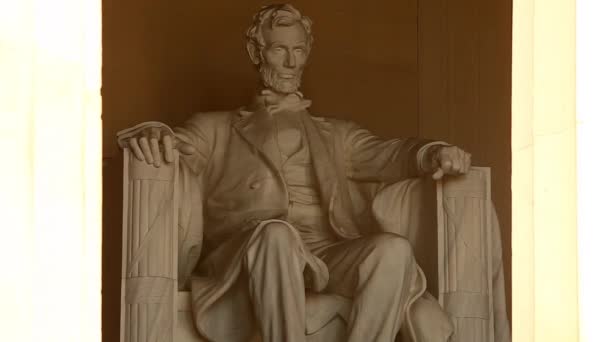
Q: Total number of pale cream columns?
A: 2